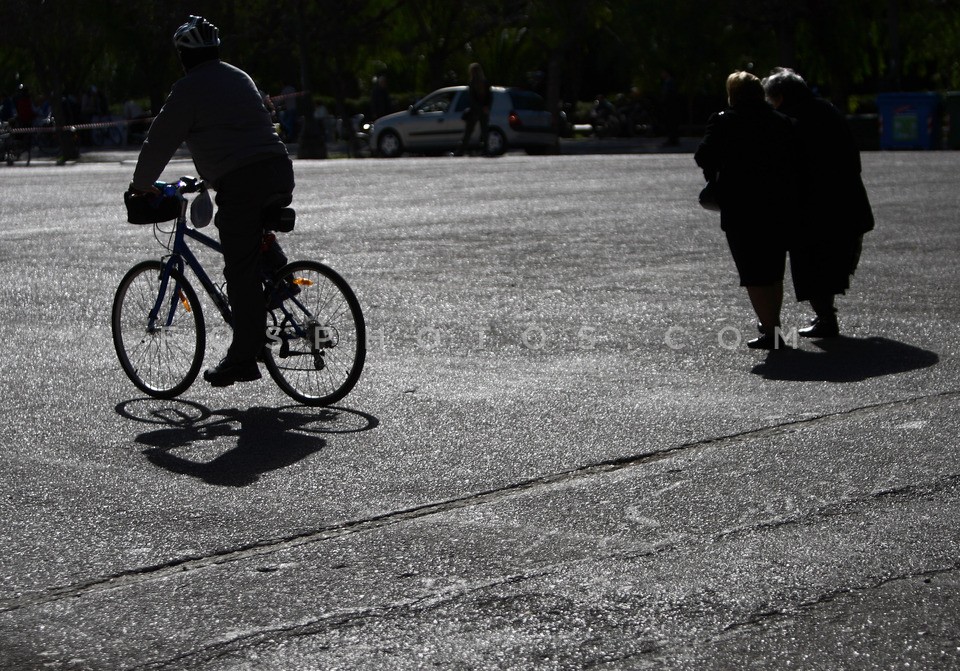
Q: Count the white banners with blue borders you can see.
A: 0